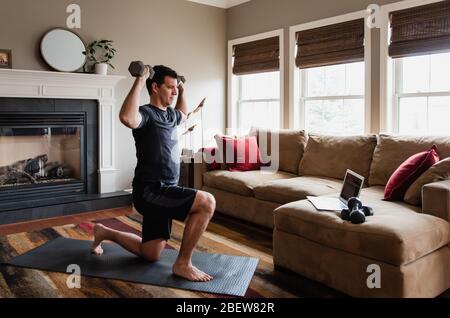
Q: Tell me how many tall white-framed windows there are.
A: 3